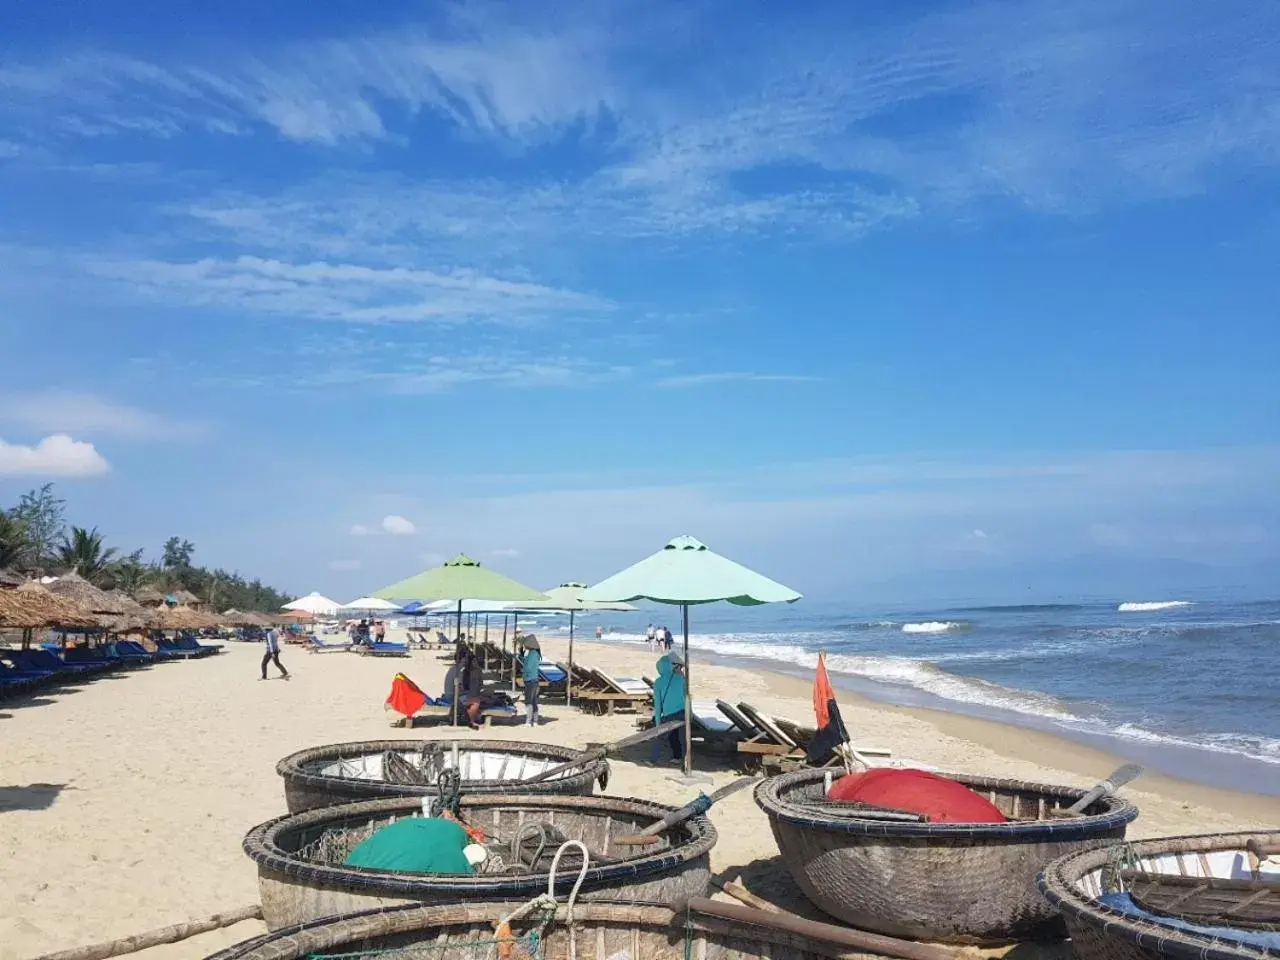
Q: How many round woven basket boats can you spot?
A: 5